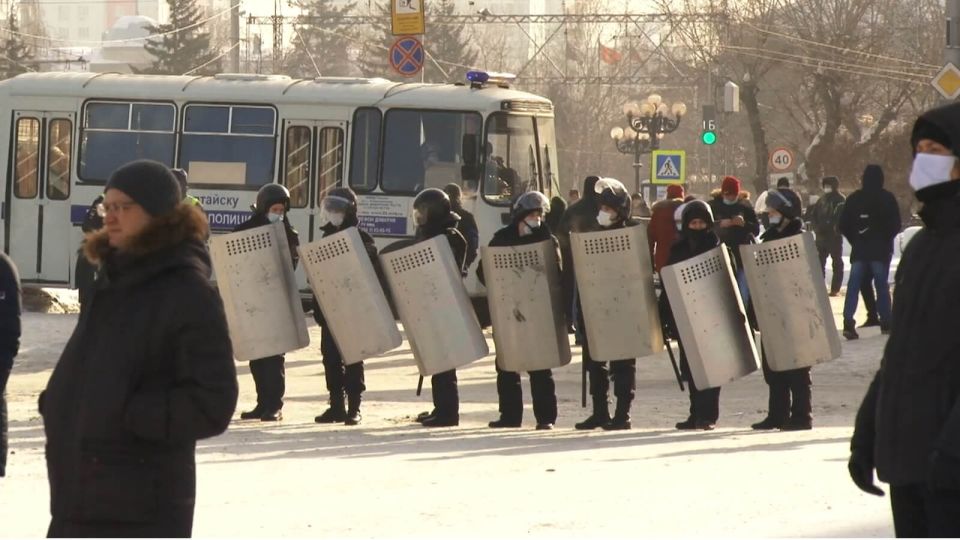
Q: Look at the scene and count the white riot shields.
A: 7